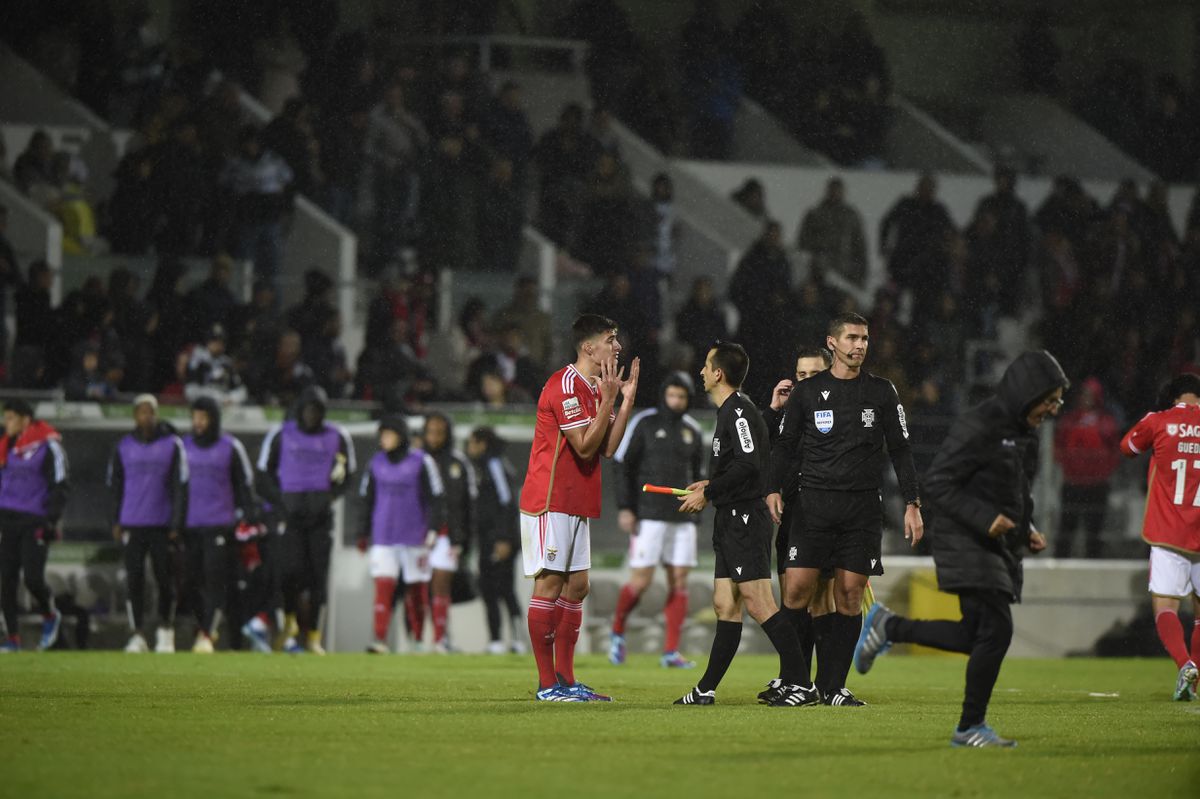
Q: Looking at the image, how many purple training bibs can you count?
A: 5